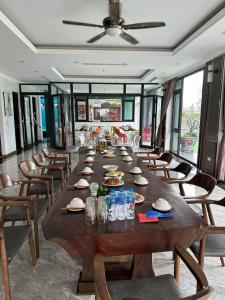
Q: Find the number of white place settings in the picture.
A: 12